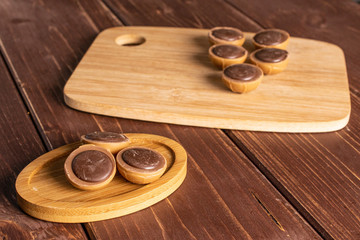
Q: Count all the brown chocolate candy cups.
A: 8